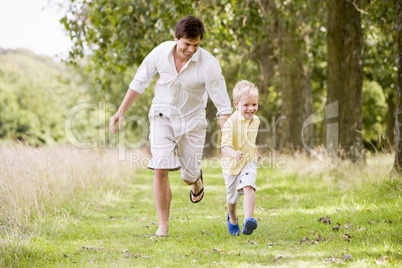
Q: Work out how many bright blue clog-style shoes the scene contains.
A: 2